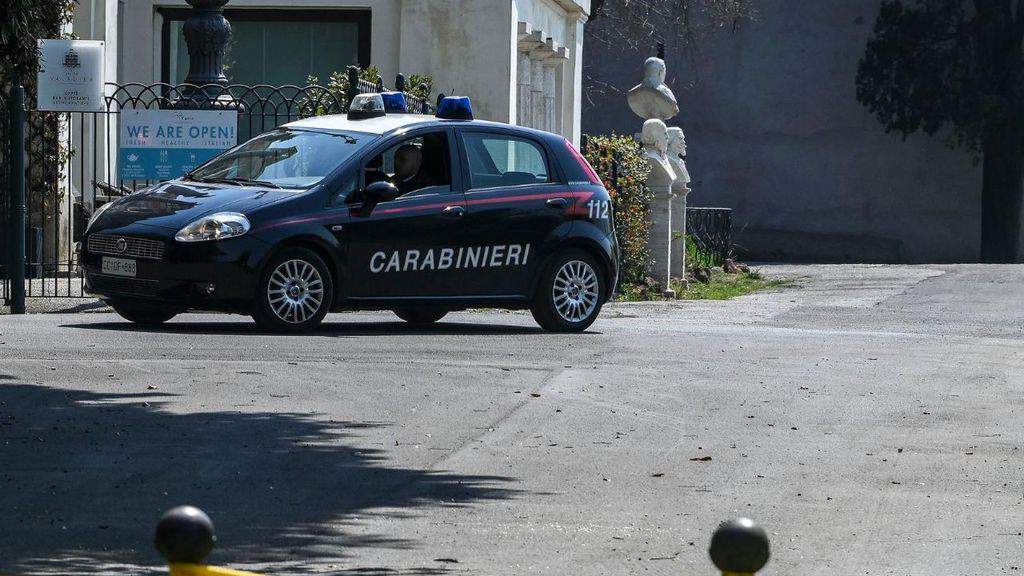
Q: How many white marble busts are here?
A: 3